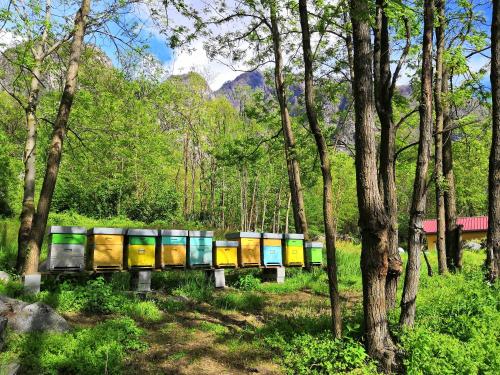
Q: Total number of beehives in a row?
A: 10